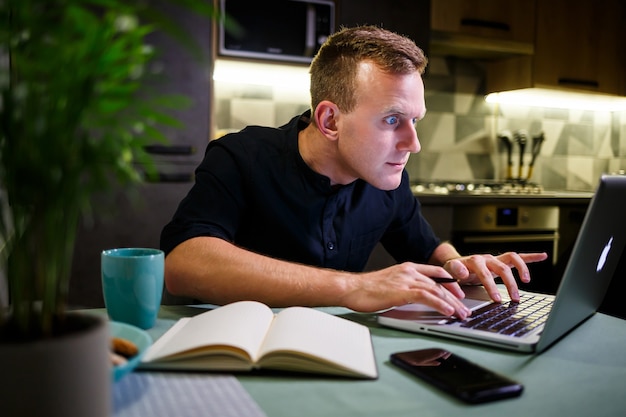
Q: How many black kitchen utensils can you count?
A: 3